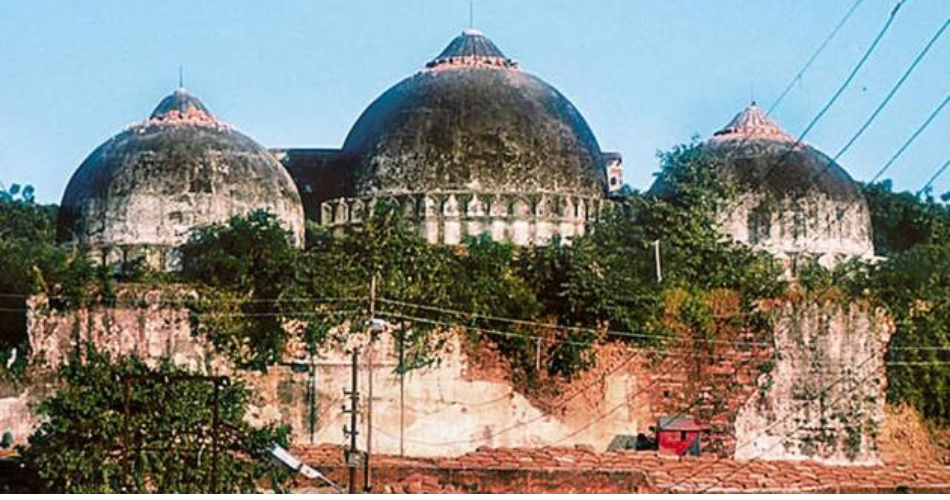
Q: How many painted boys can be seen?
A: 0